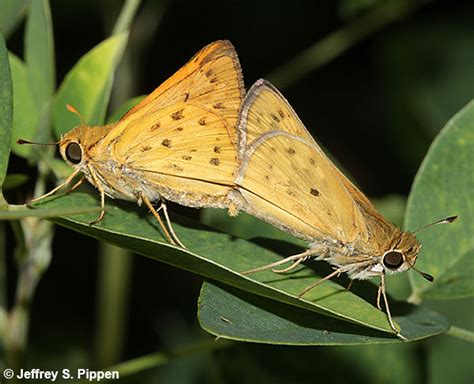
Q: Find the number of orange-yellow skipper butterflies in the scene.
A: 2